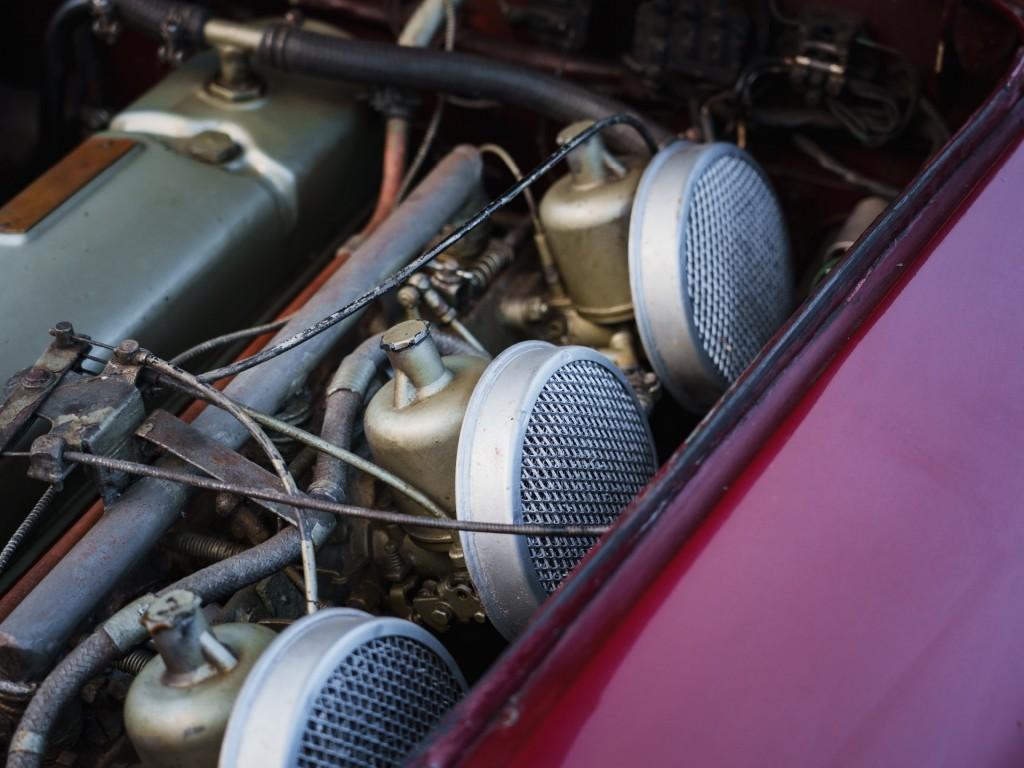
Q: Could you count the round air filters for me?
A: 3